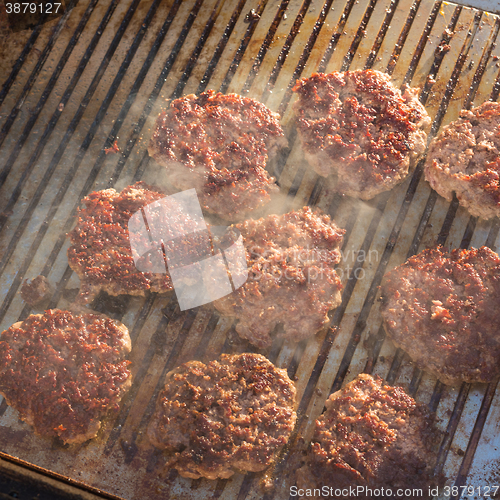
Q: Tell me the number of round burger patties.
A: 9